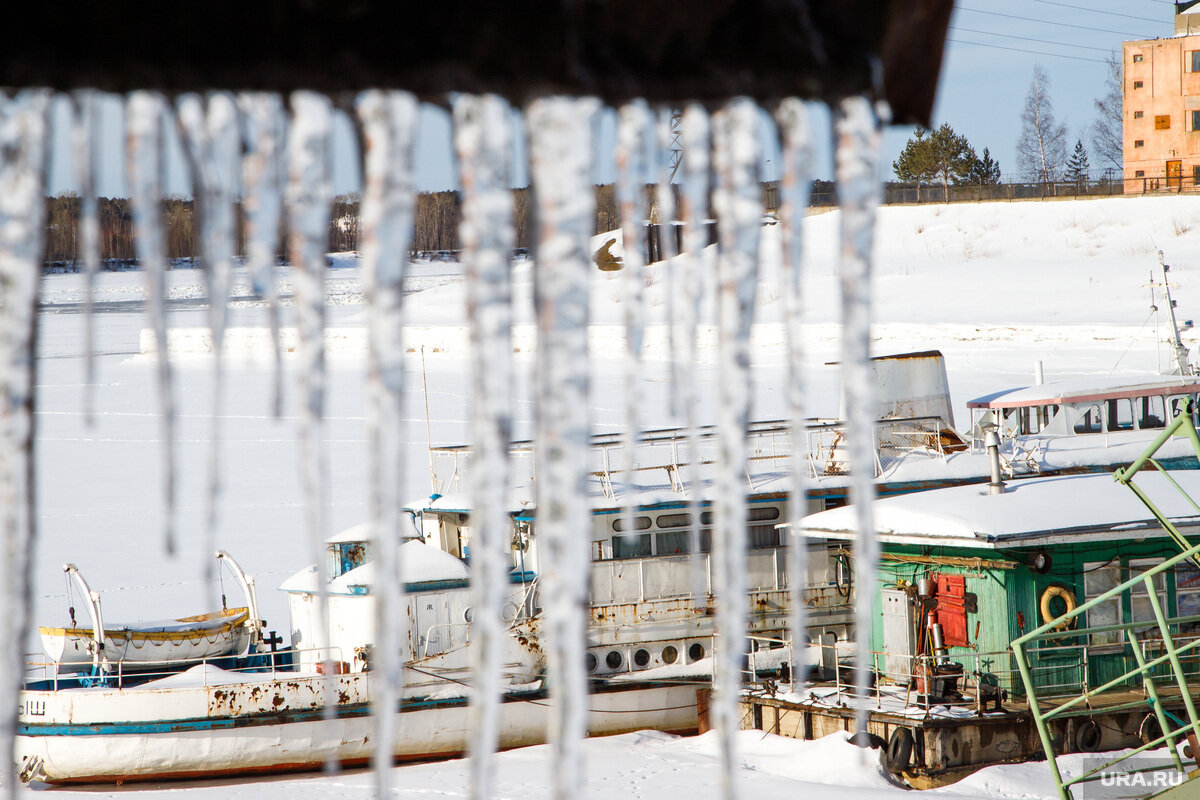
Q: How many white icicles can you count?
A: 15